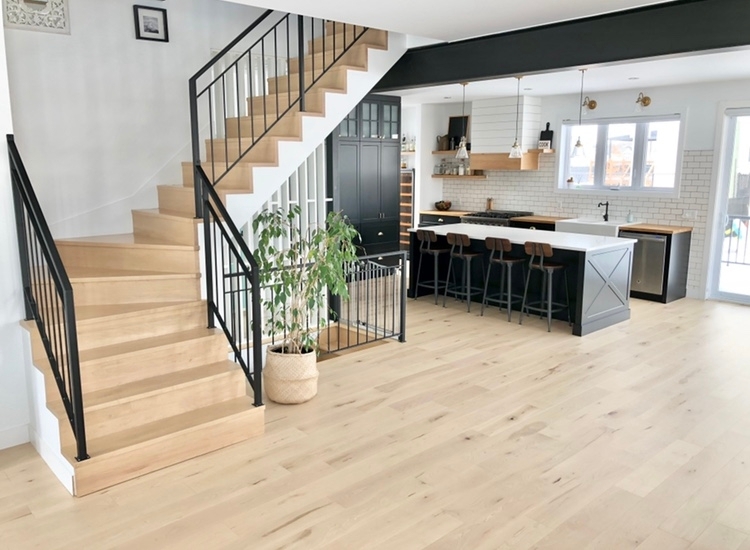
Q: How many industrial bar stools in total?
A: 4